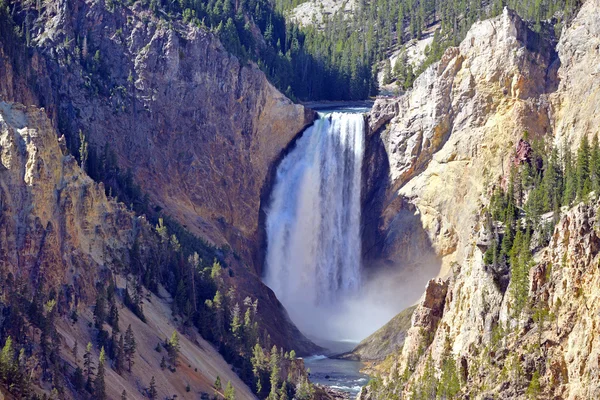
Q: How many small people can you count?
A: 0